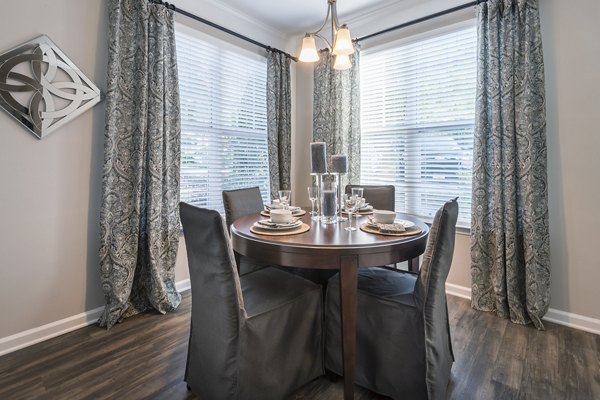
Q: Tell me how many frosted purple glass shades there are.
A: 0